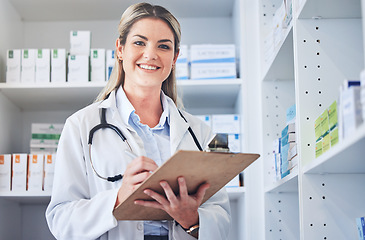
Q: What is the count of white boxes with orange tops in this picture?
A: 4